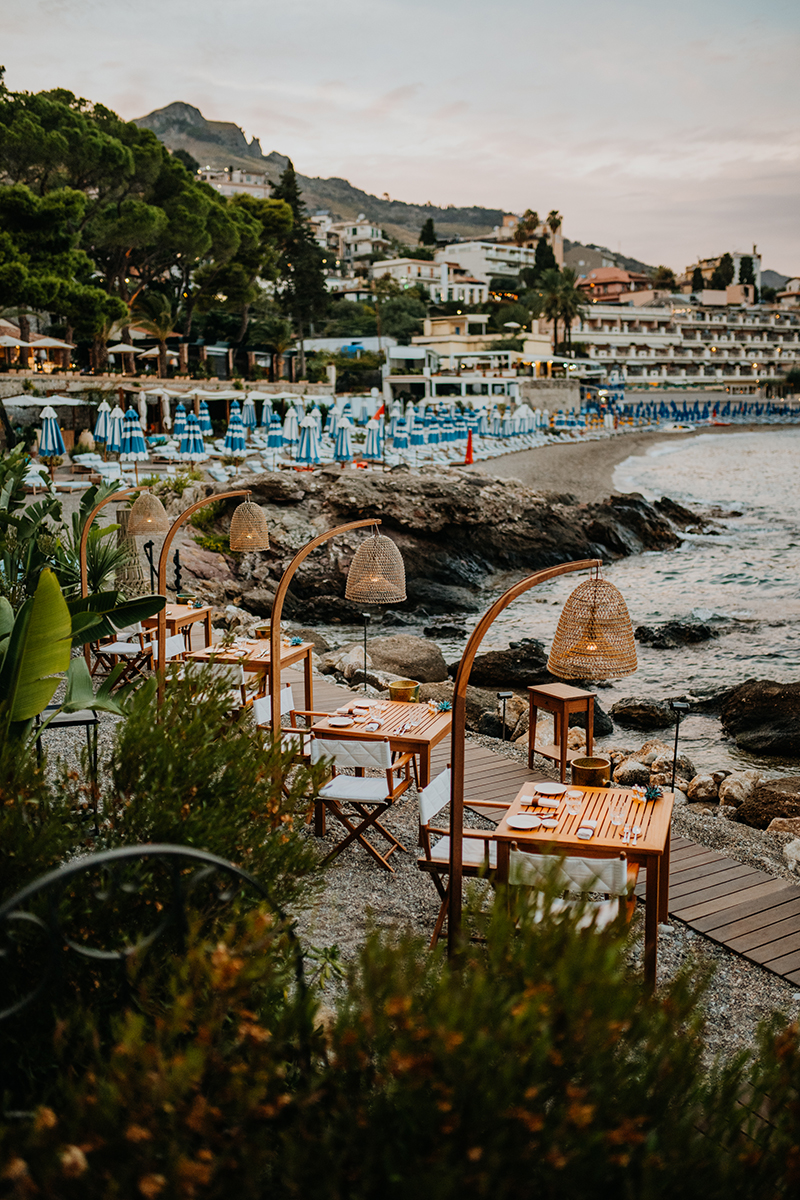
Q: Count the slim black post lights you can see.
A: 3